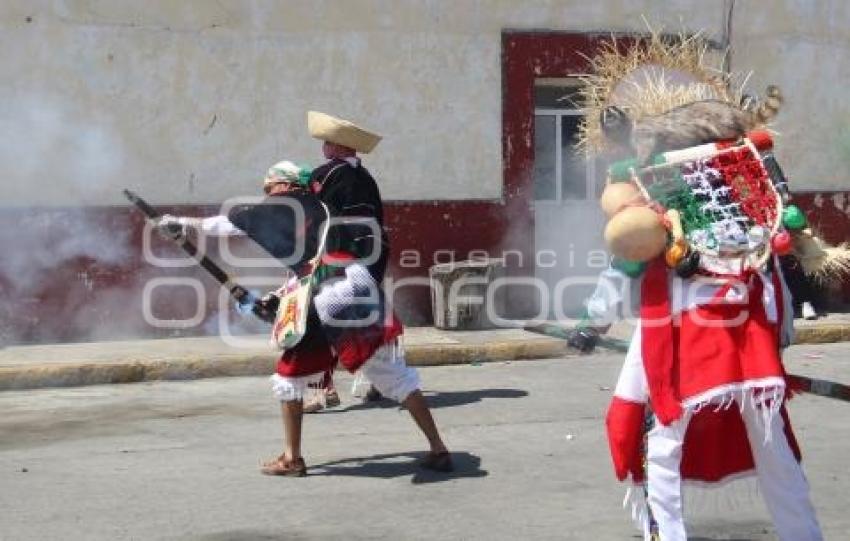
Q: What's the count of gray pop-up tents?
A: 0